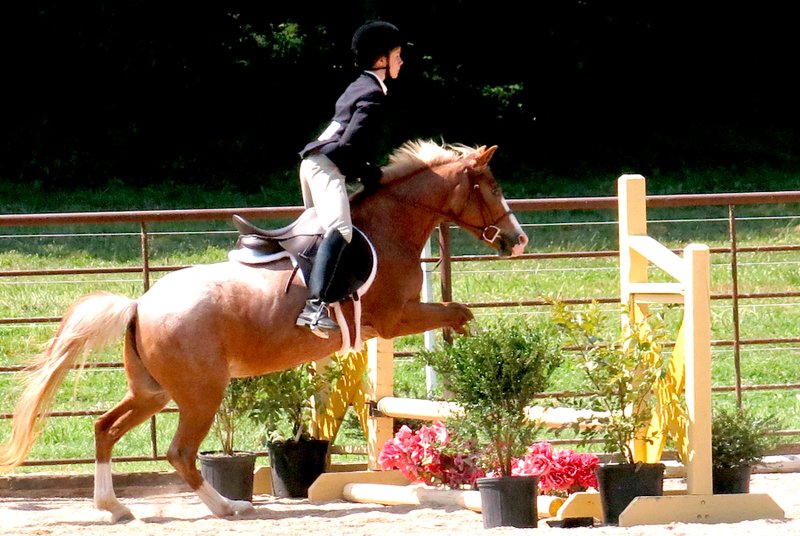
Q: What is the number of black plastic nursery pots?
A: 5